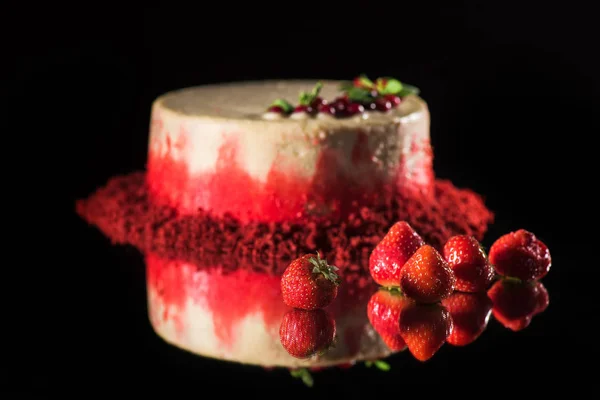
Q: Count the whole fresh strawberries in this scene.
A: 5